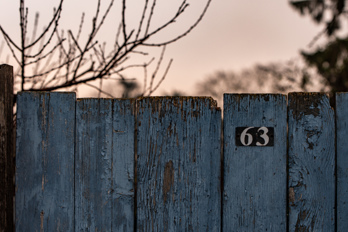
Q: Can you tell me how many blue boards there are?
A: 6